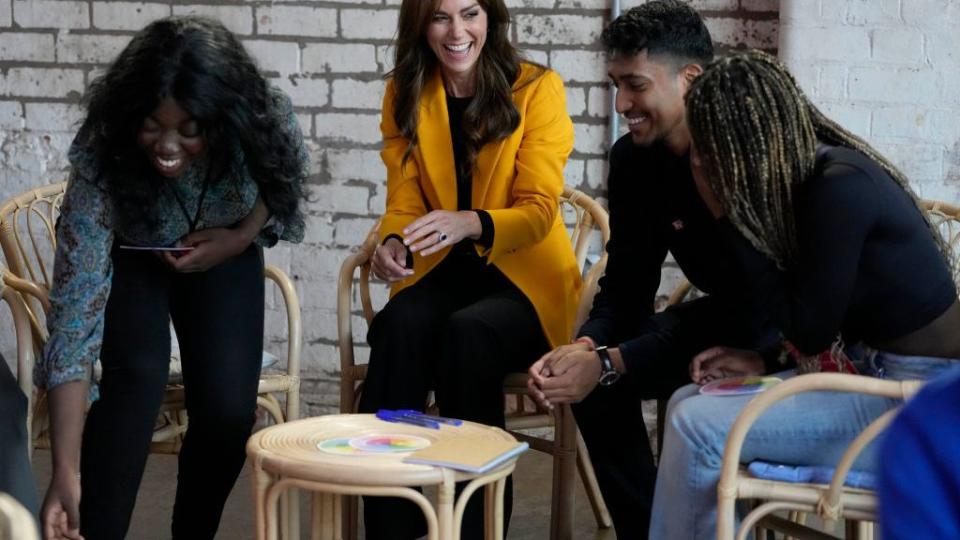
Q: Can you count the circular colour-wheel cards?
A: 3